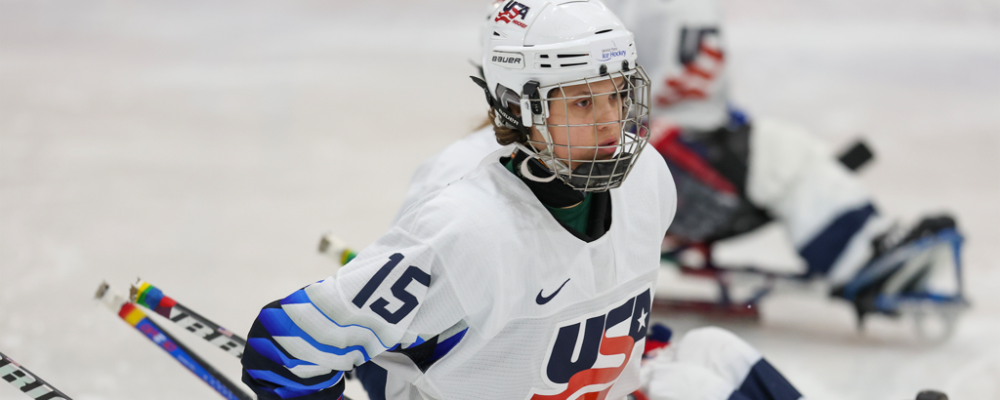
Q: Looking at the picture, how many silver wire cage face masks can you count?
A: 1